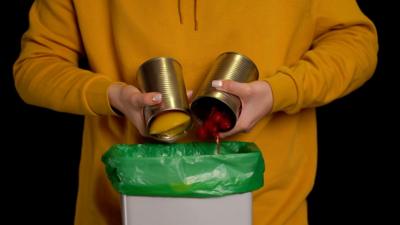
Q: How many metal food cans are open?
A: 2